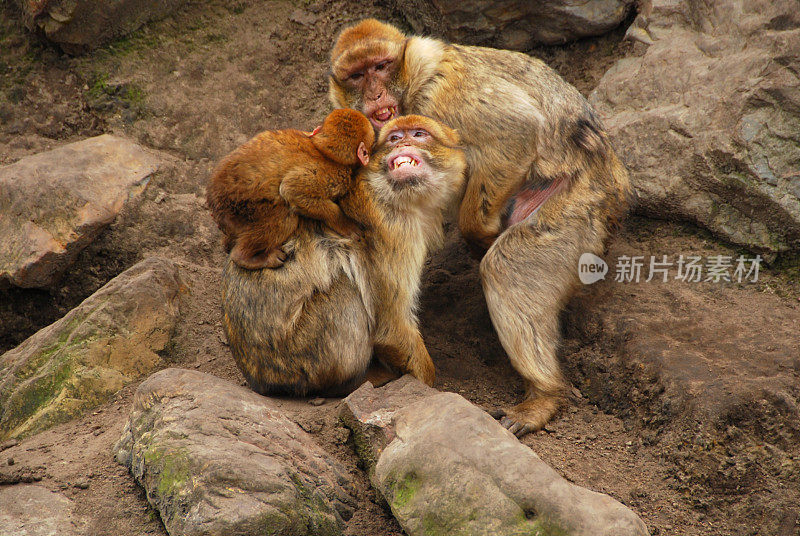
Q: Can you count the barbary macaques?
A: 3